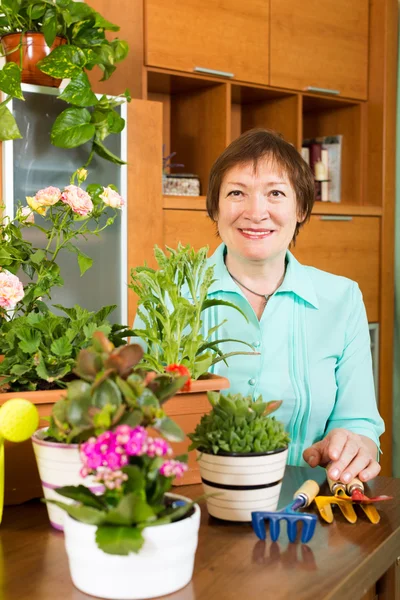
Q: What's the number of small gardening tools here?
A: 3